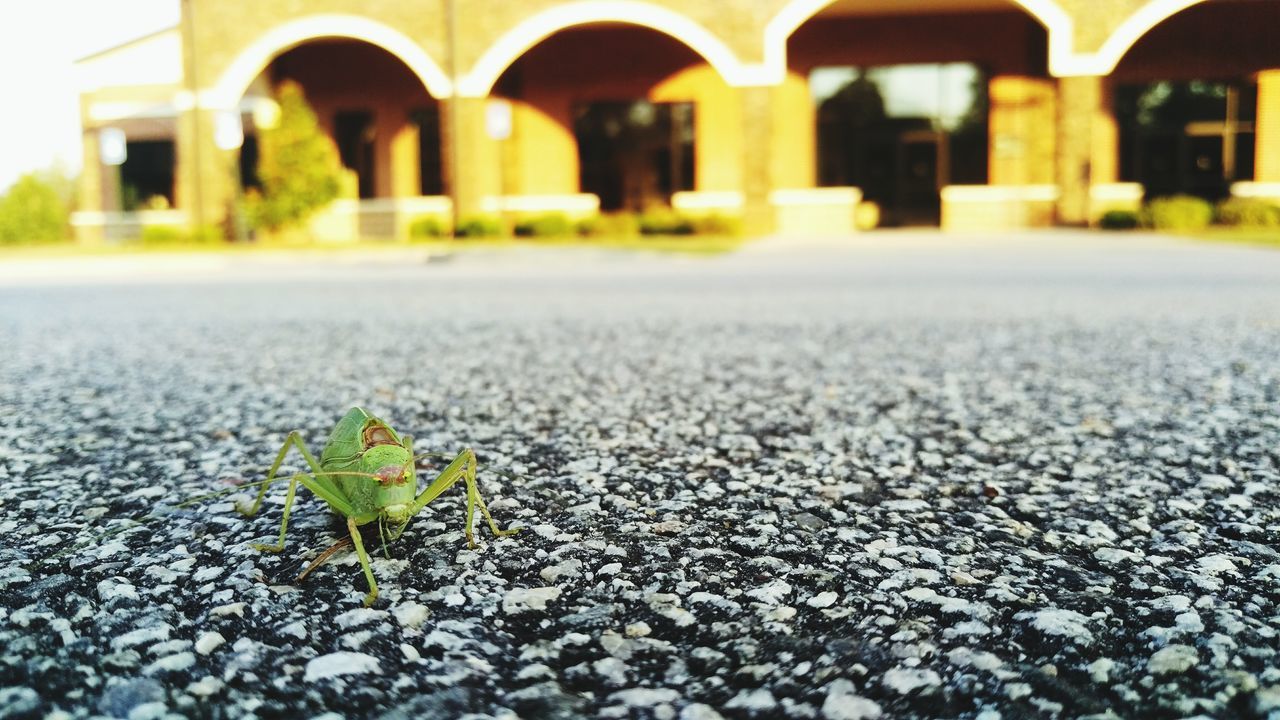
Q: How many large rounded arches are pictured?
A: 4